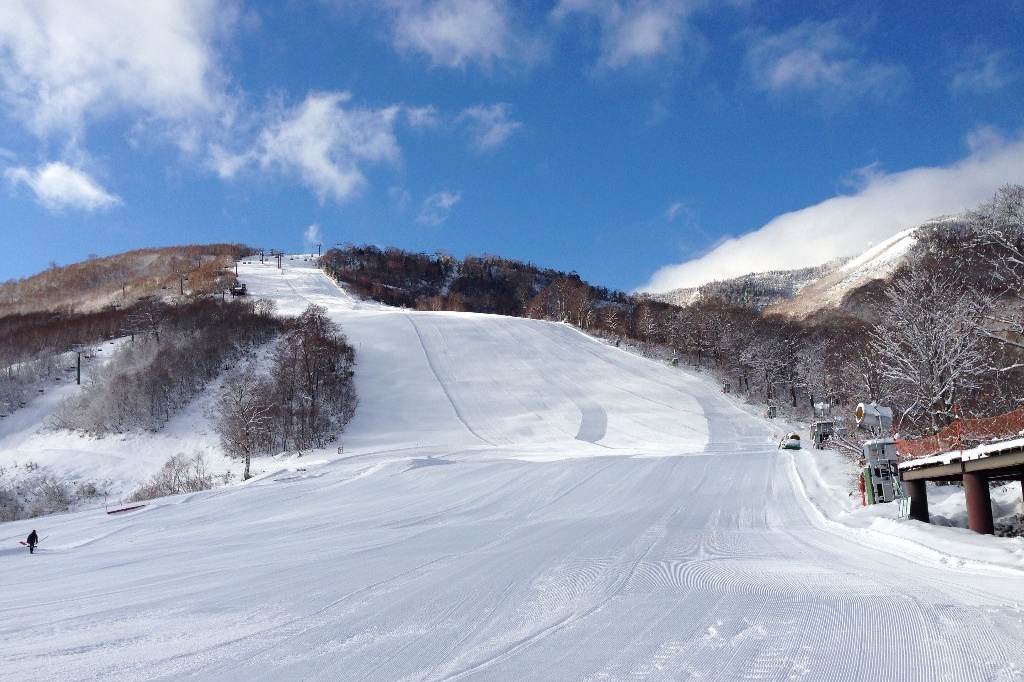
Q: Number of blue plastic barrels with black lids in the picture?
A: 0